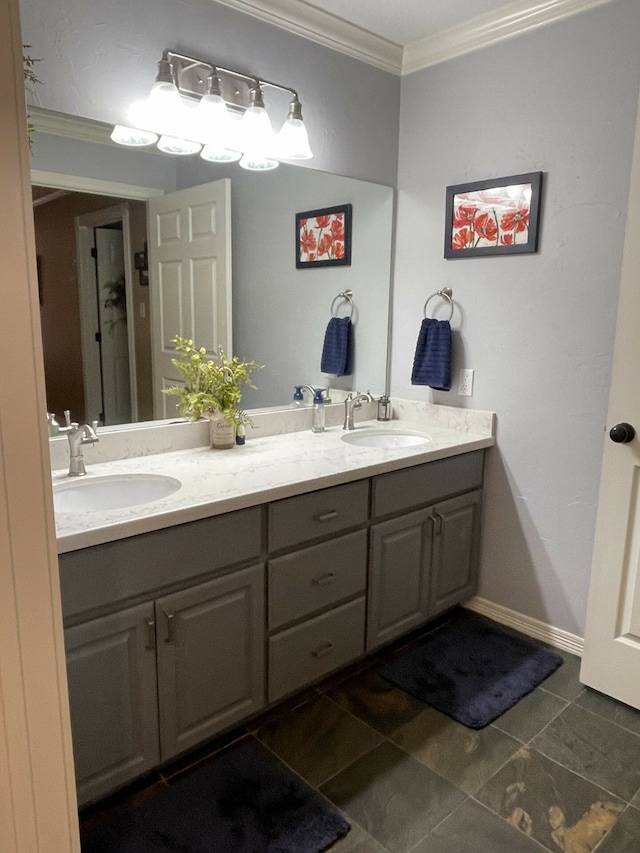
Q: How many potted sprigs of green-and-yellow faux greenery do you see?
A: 1